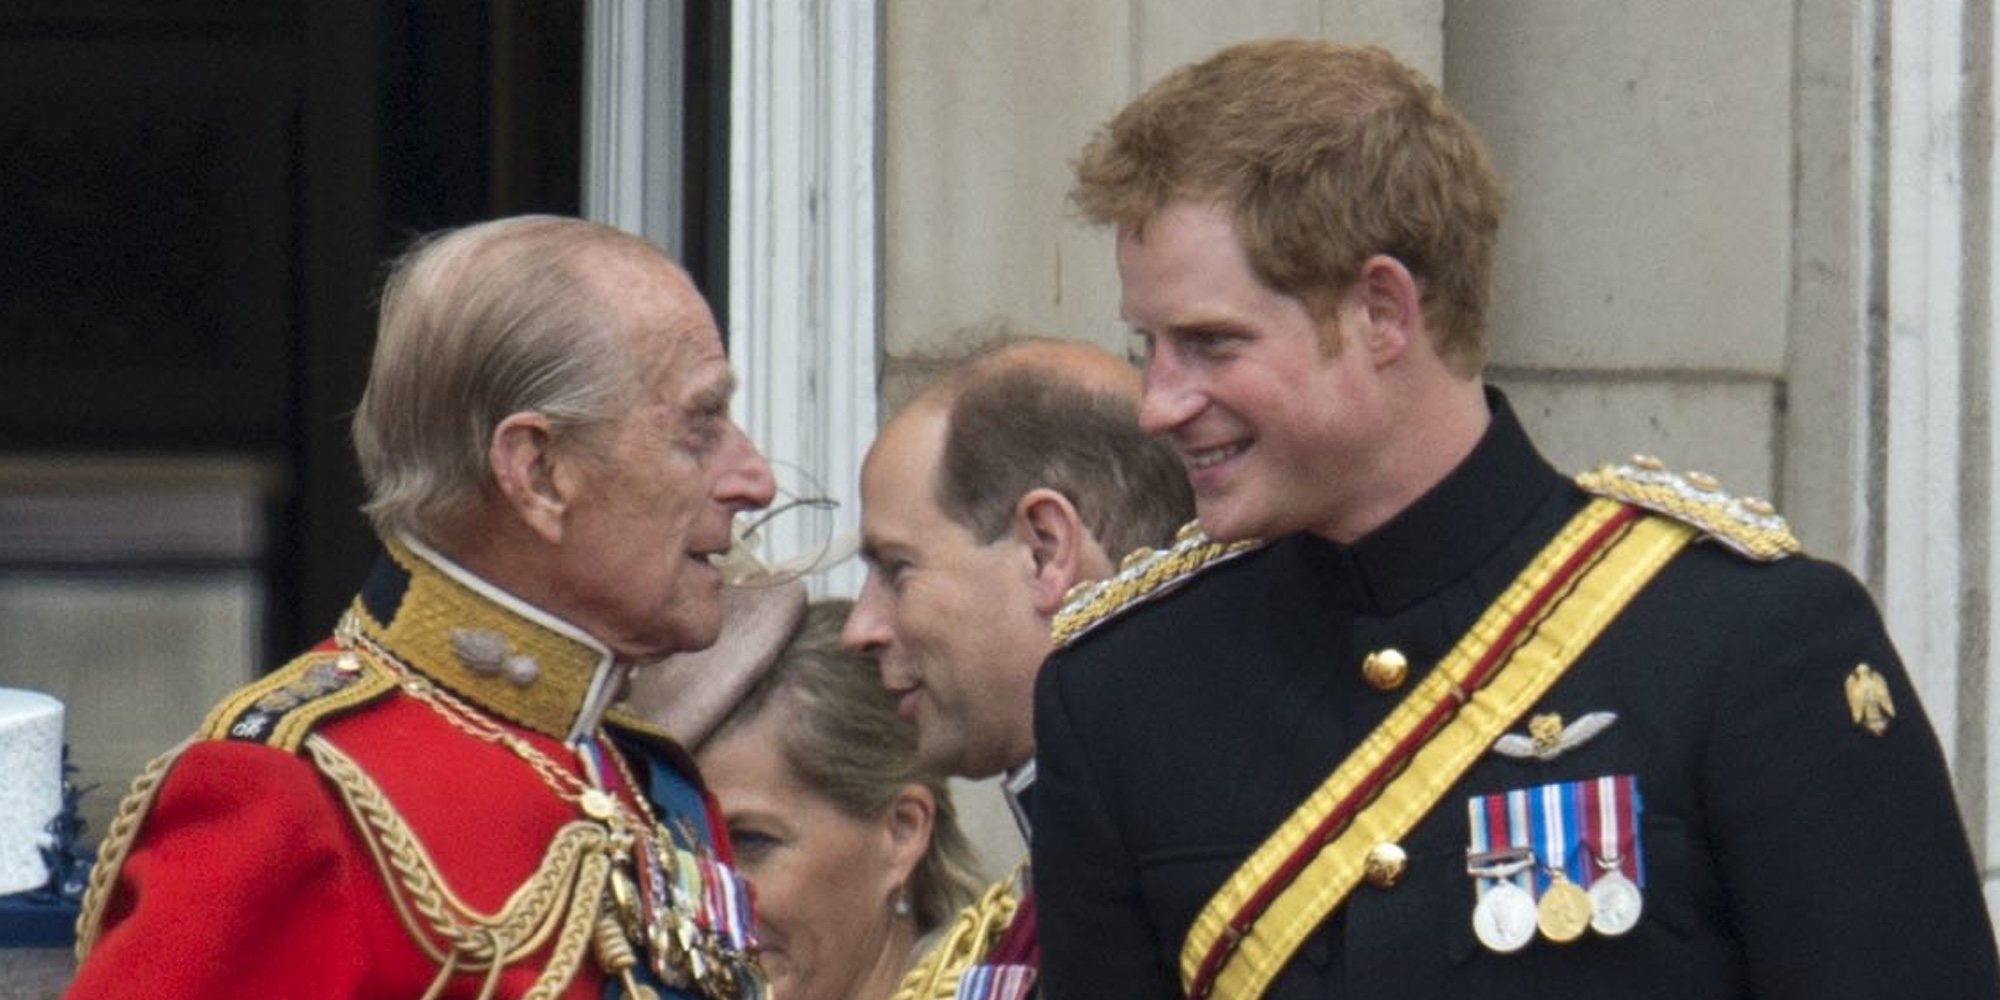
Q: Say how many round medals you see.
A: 3